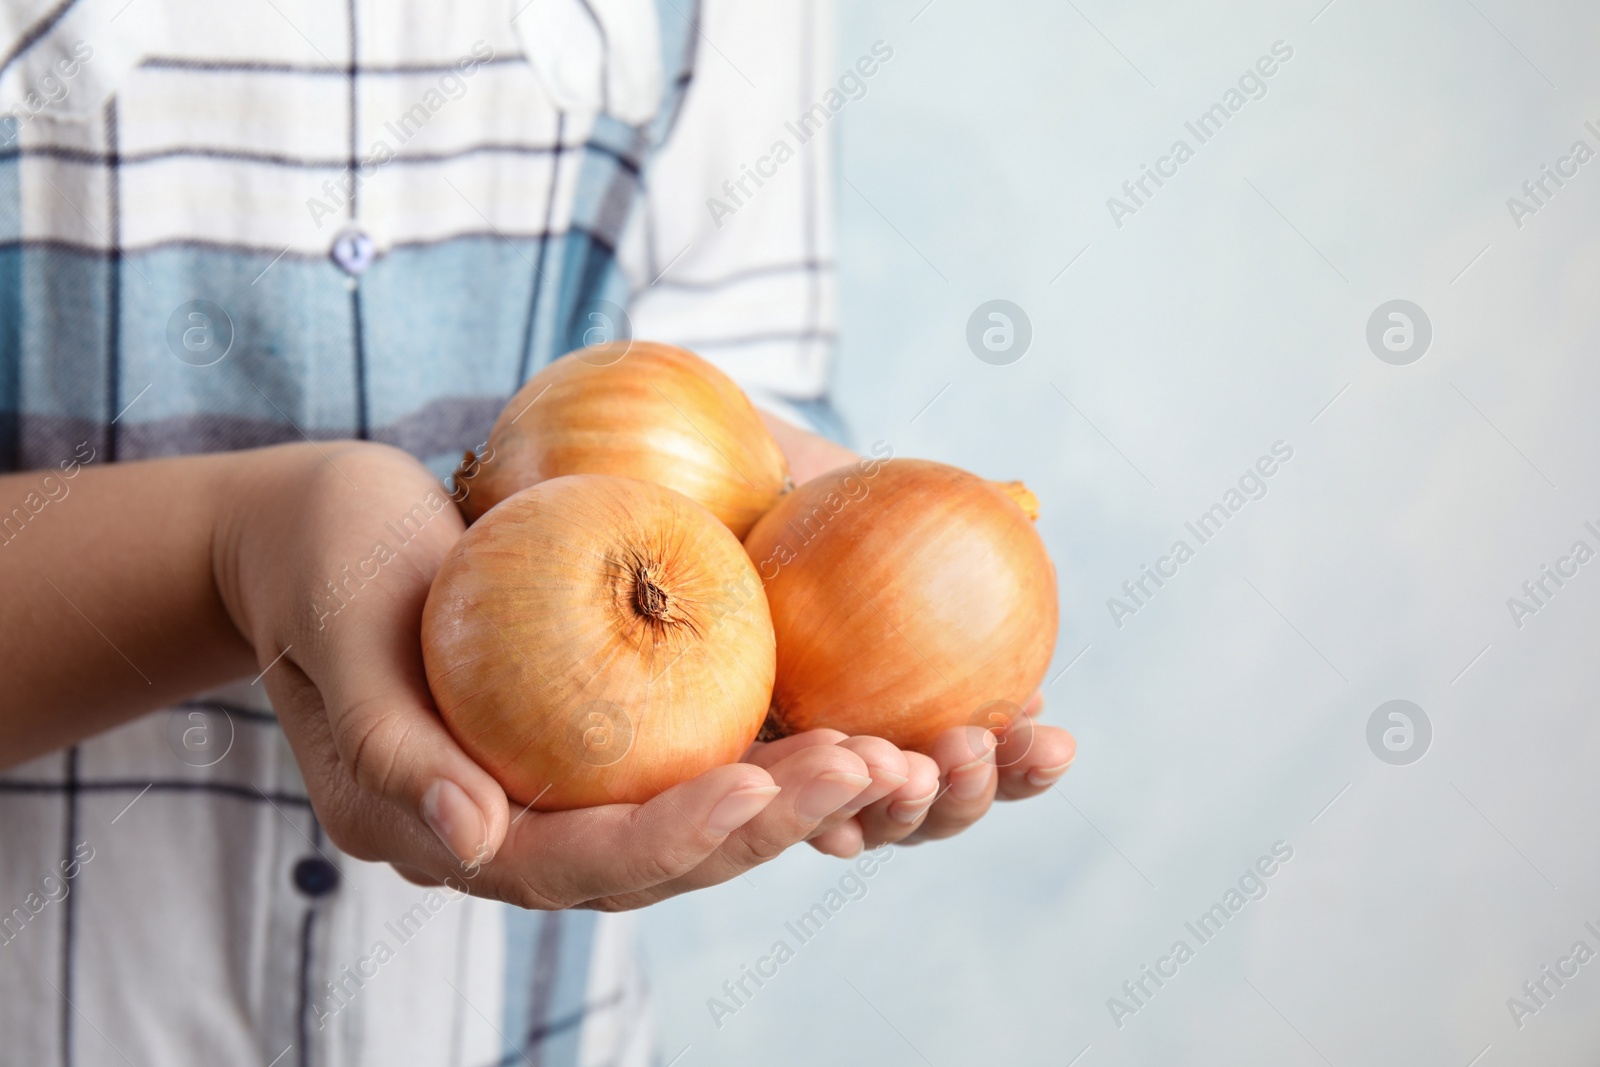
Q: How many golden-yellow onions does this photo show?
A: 3